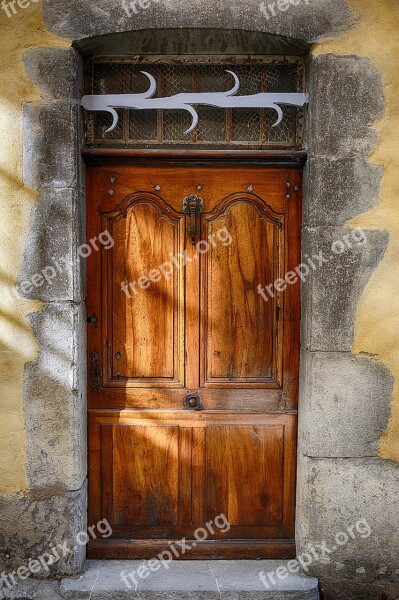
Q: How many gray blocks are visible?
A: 11